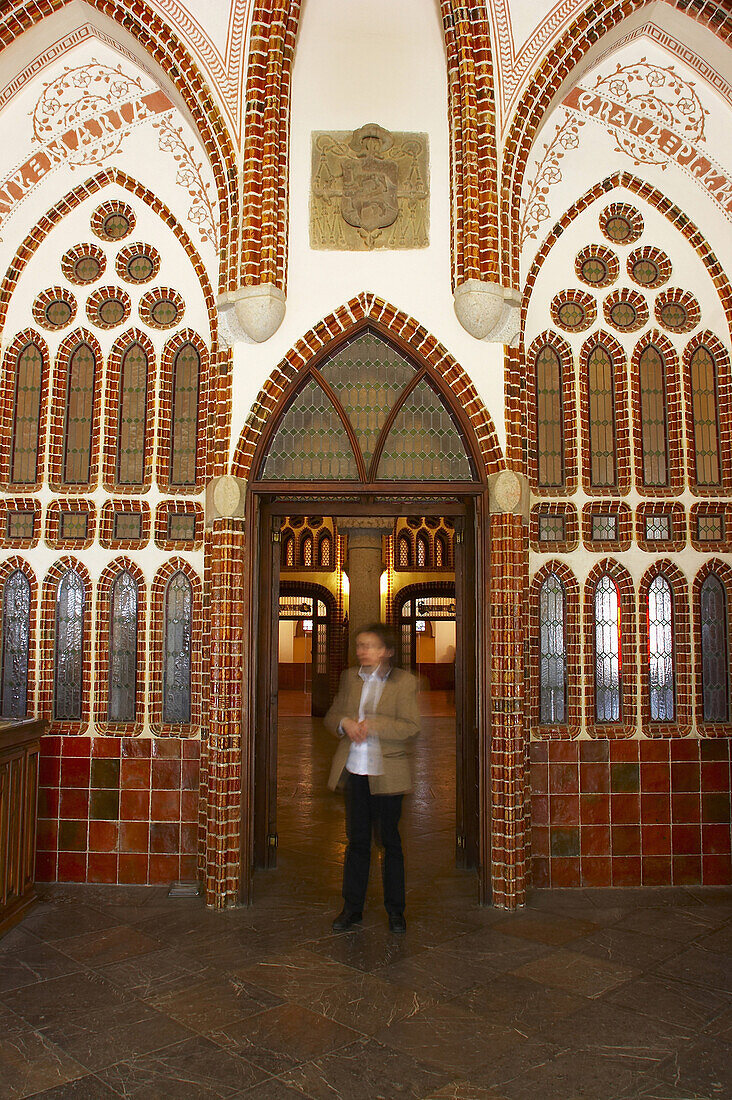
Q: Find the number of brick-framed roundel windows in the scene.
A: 12